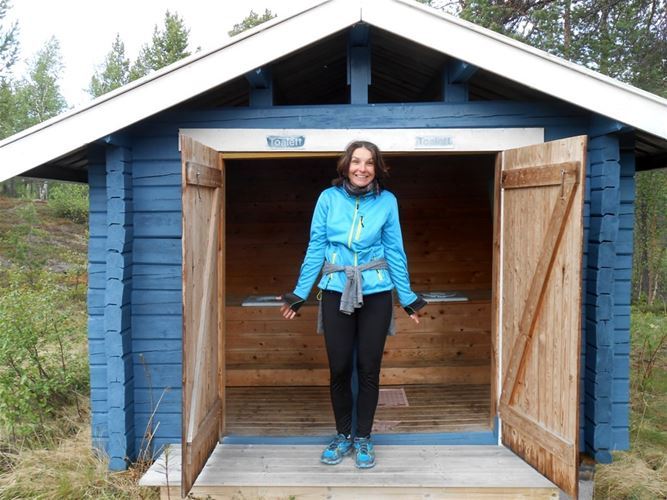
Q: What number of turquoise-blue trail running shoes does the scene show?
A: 2